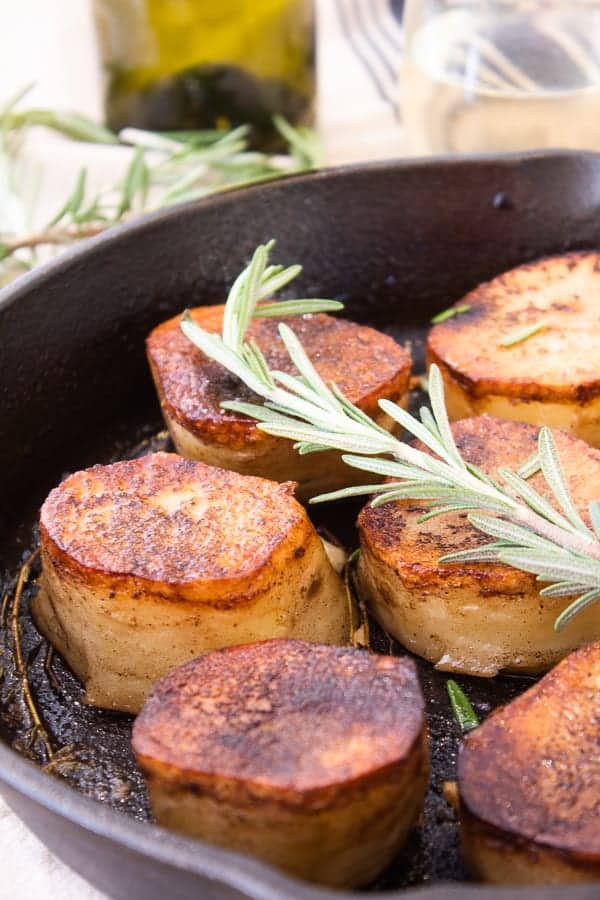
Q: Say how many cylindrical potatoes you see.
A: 6